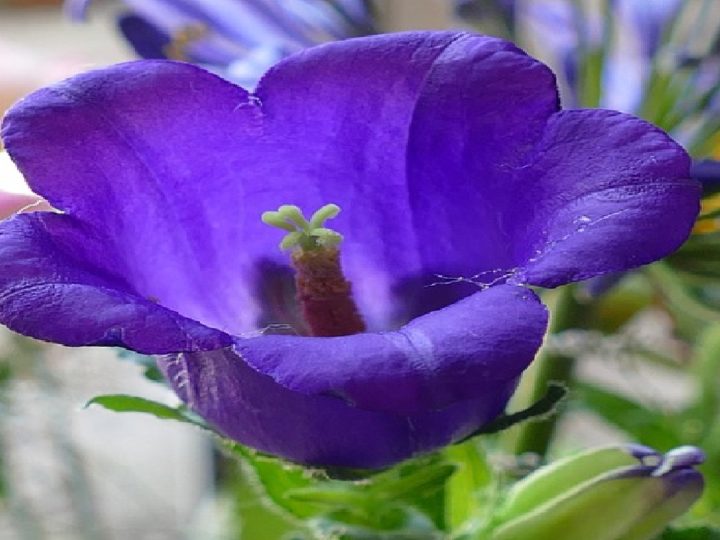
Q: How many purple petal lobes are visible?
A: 5